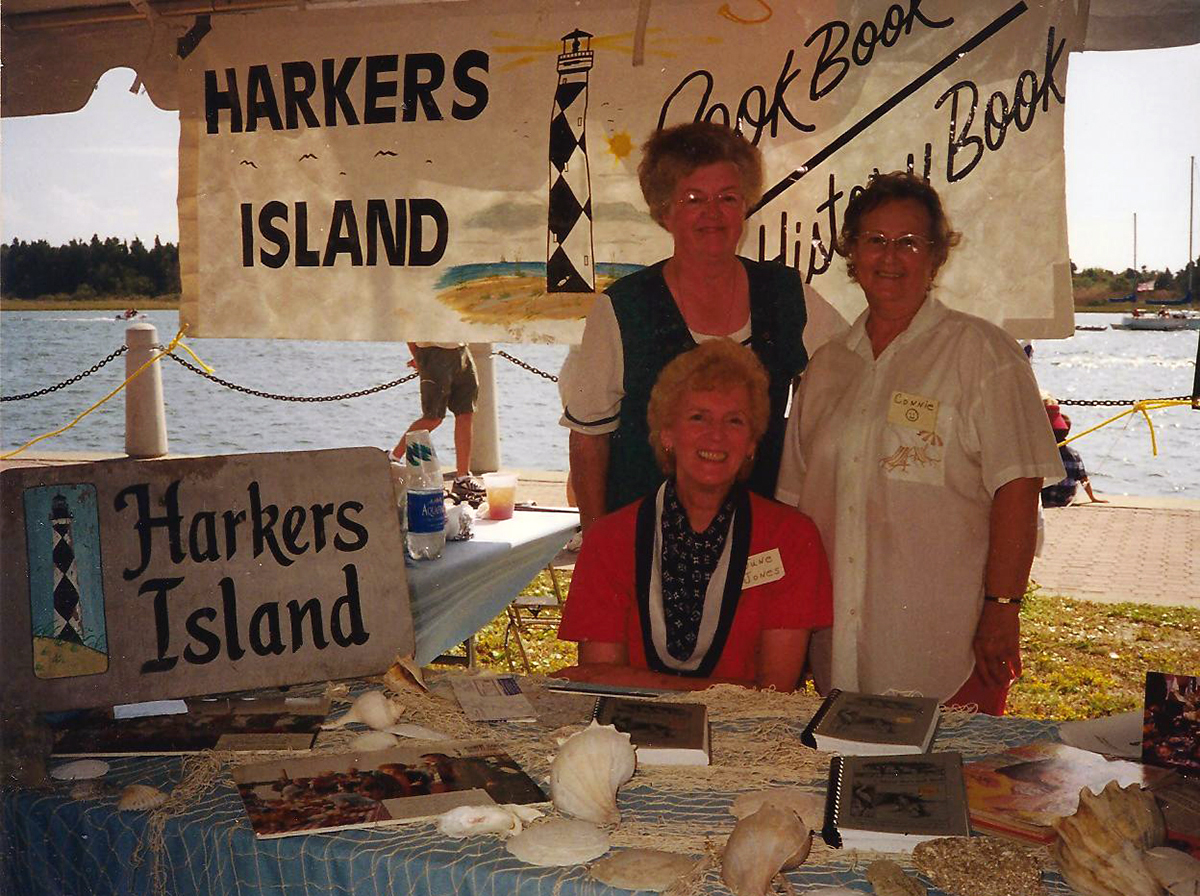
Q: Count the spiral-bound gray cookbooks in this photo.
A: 3